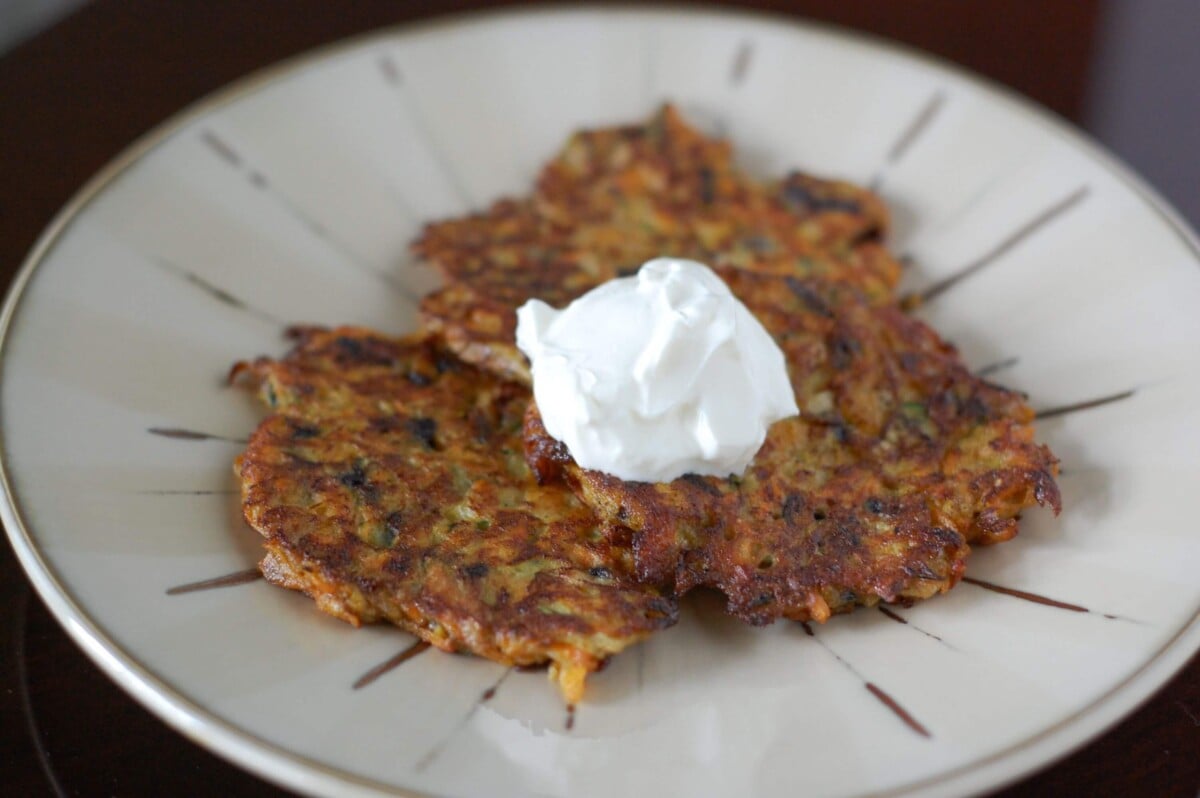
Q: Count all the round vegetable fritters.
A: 3